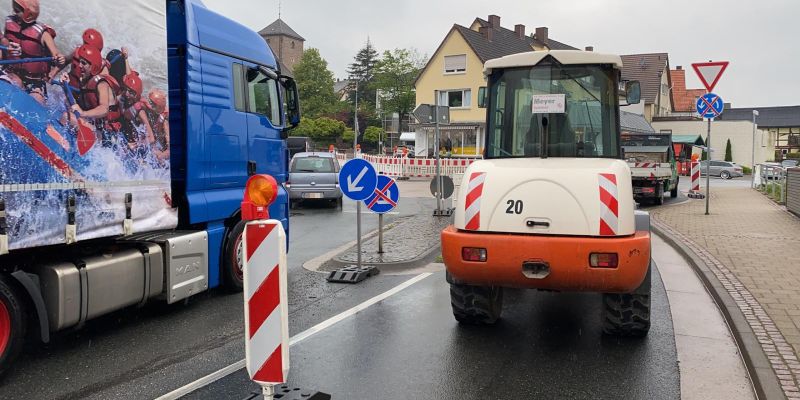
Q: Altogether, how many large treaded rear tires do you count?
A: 2